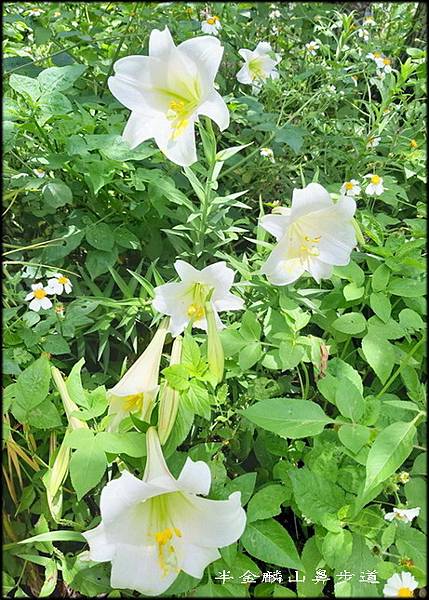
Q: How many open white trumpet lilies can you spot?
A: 6